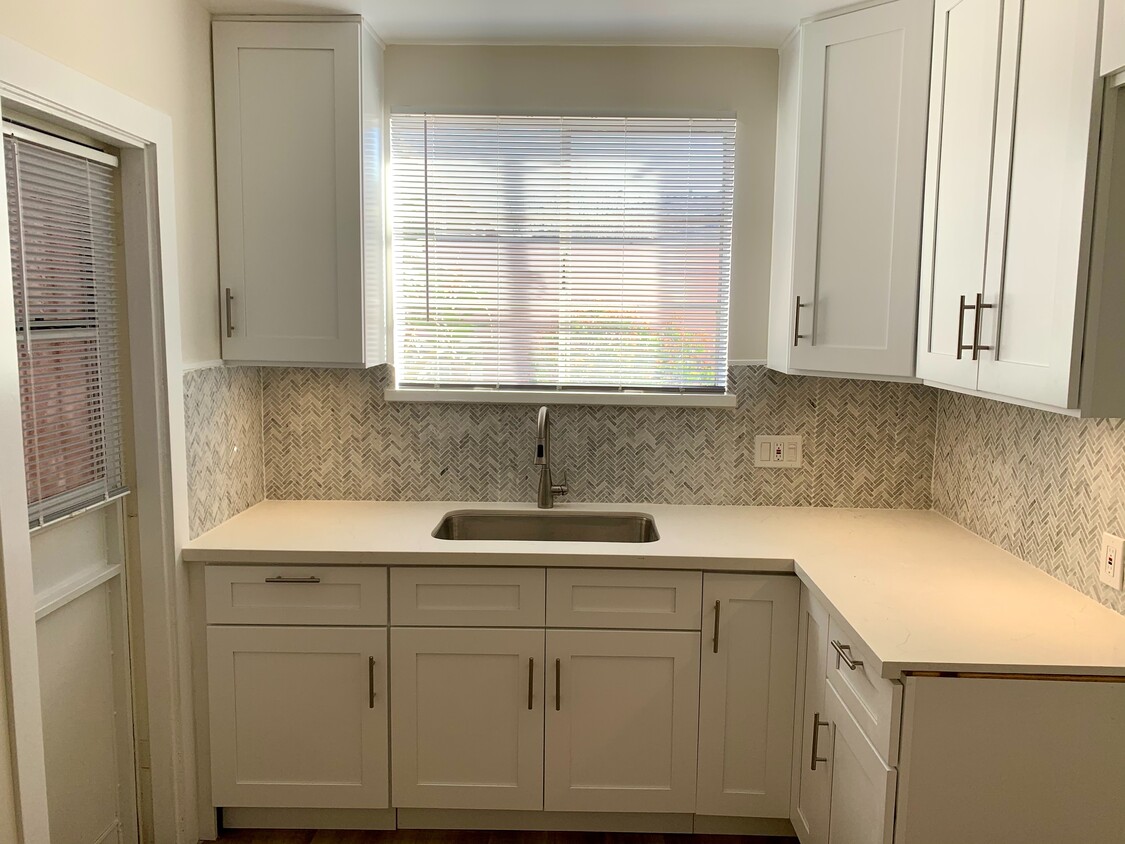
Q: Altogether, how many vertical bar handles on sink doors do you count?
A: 2